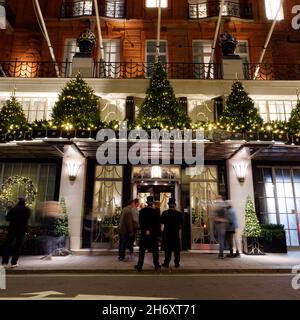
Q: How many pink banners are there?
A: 0